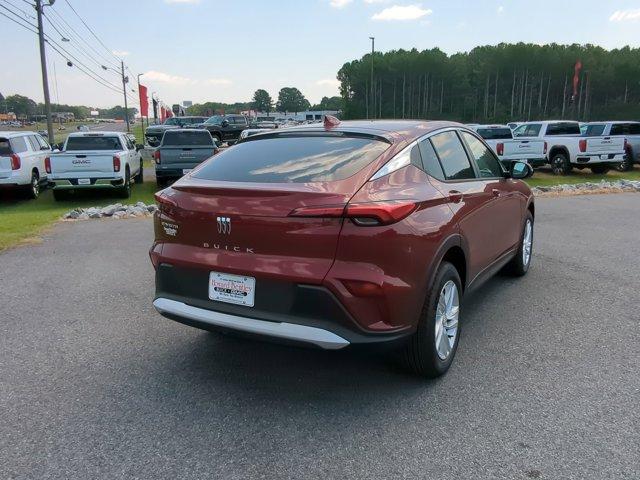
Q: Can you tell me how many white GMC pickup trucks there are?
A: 3